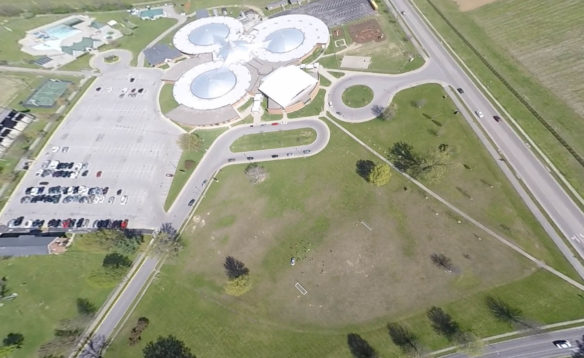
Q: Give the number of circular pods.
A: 3